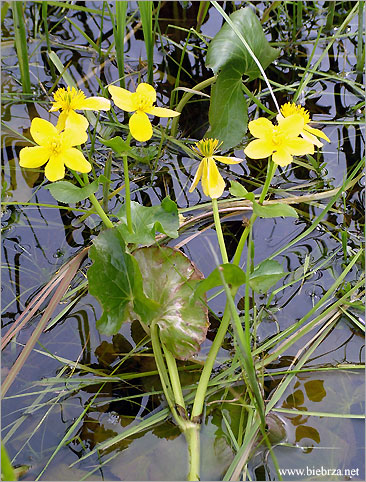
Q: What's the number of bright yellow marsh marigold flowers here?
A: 6